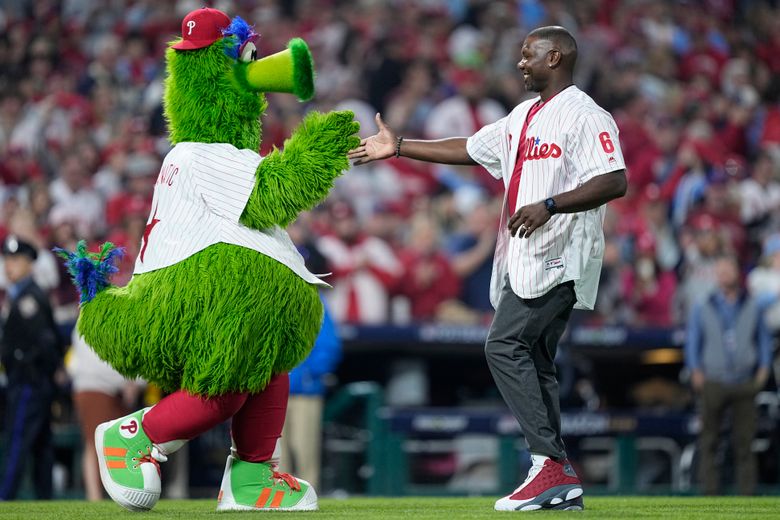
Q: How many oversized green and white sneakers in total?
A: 2